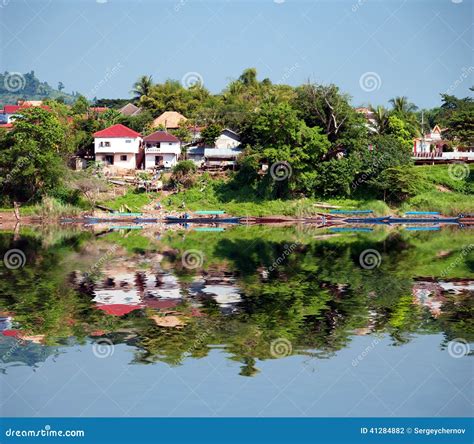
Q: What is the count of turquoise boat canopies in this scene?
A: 4